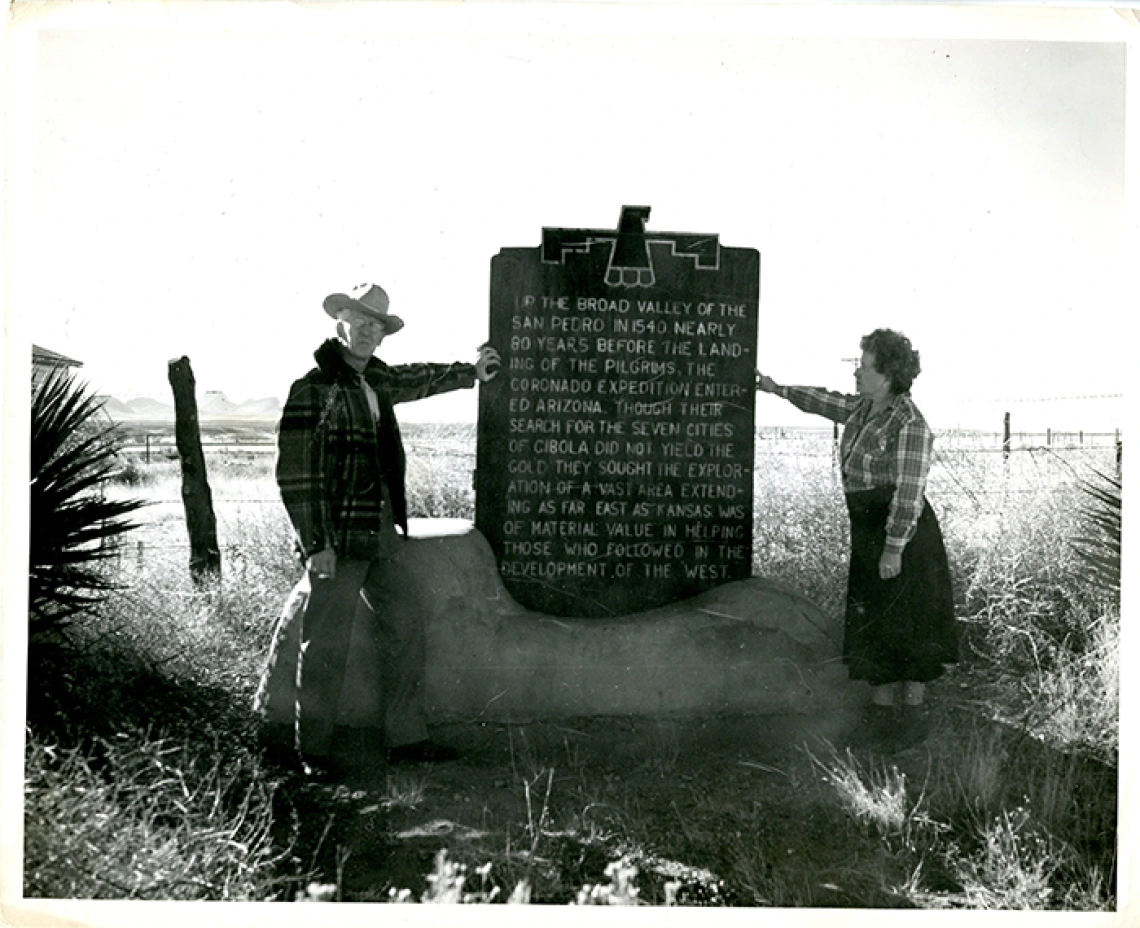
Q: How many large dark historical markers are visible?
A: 1